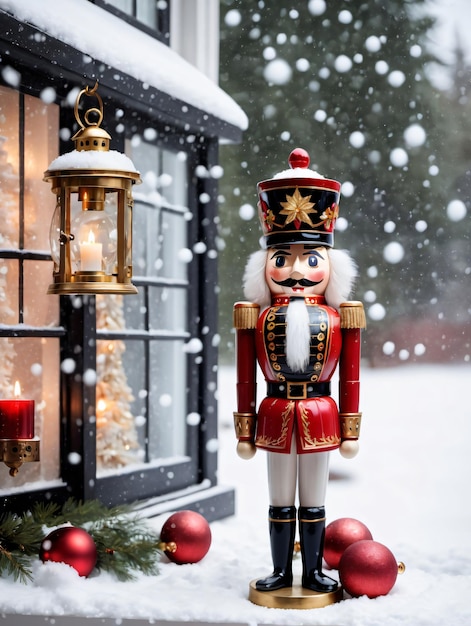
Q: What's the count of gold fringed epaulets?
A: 2